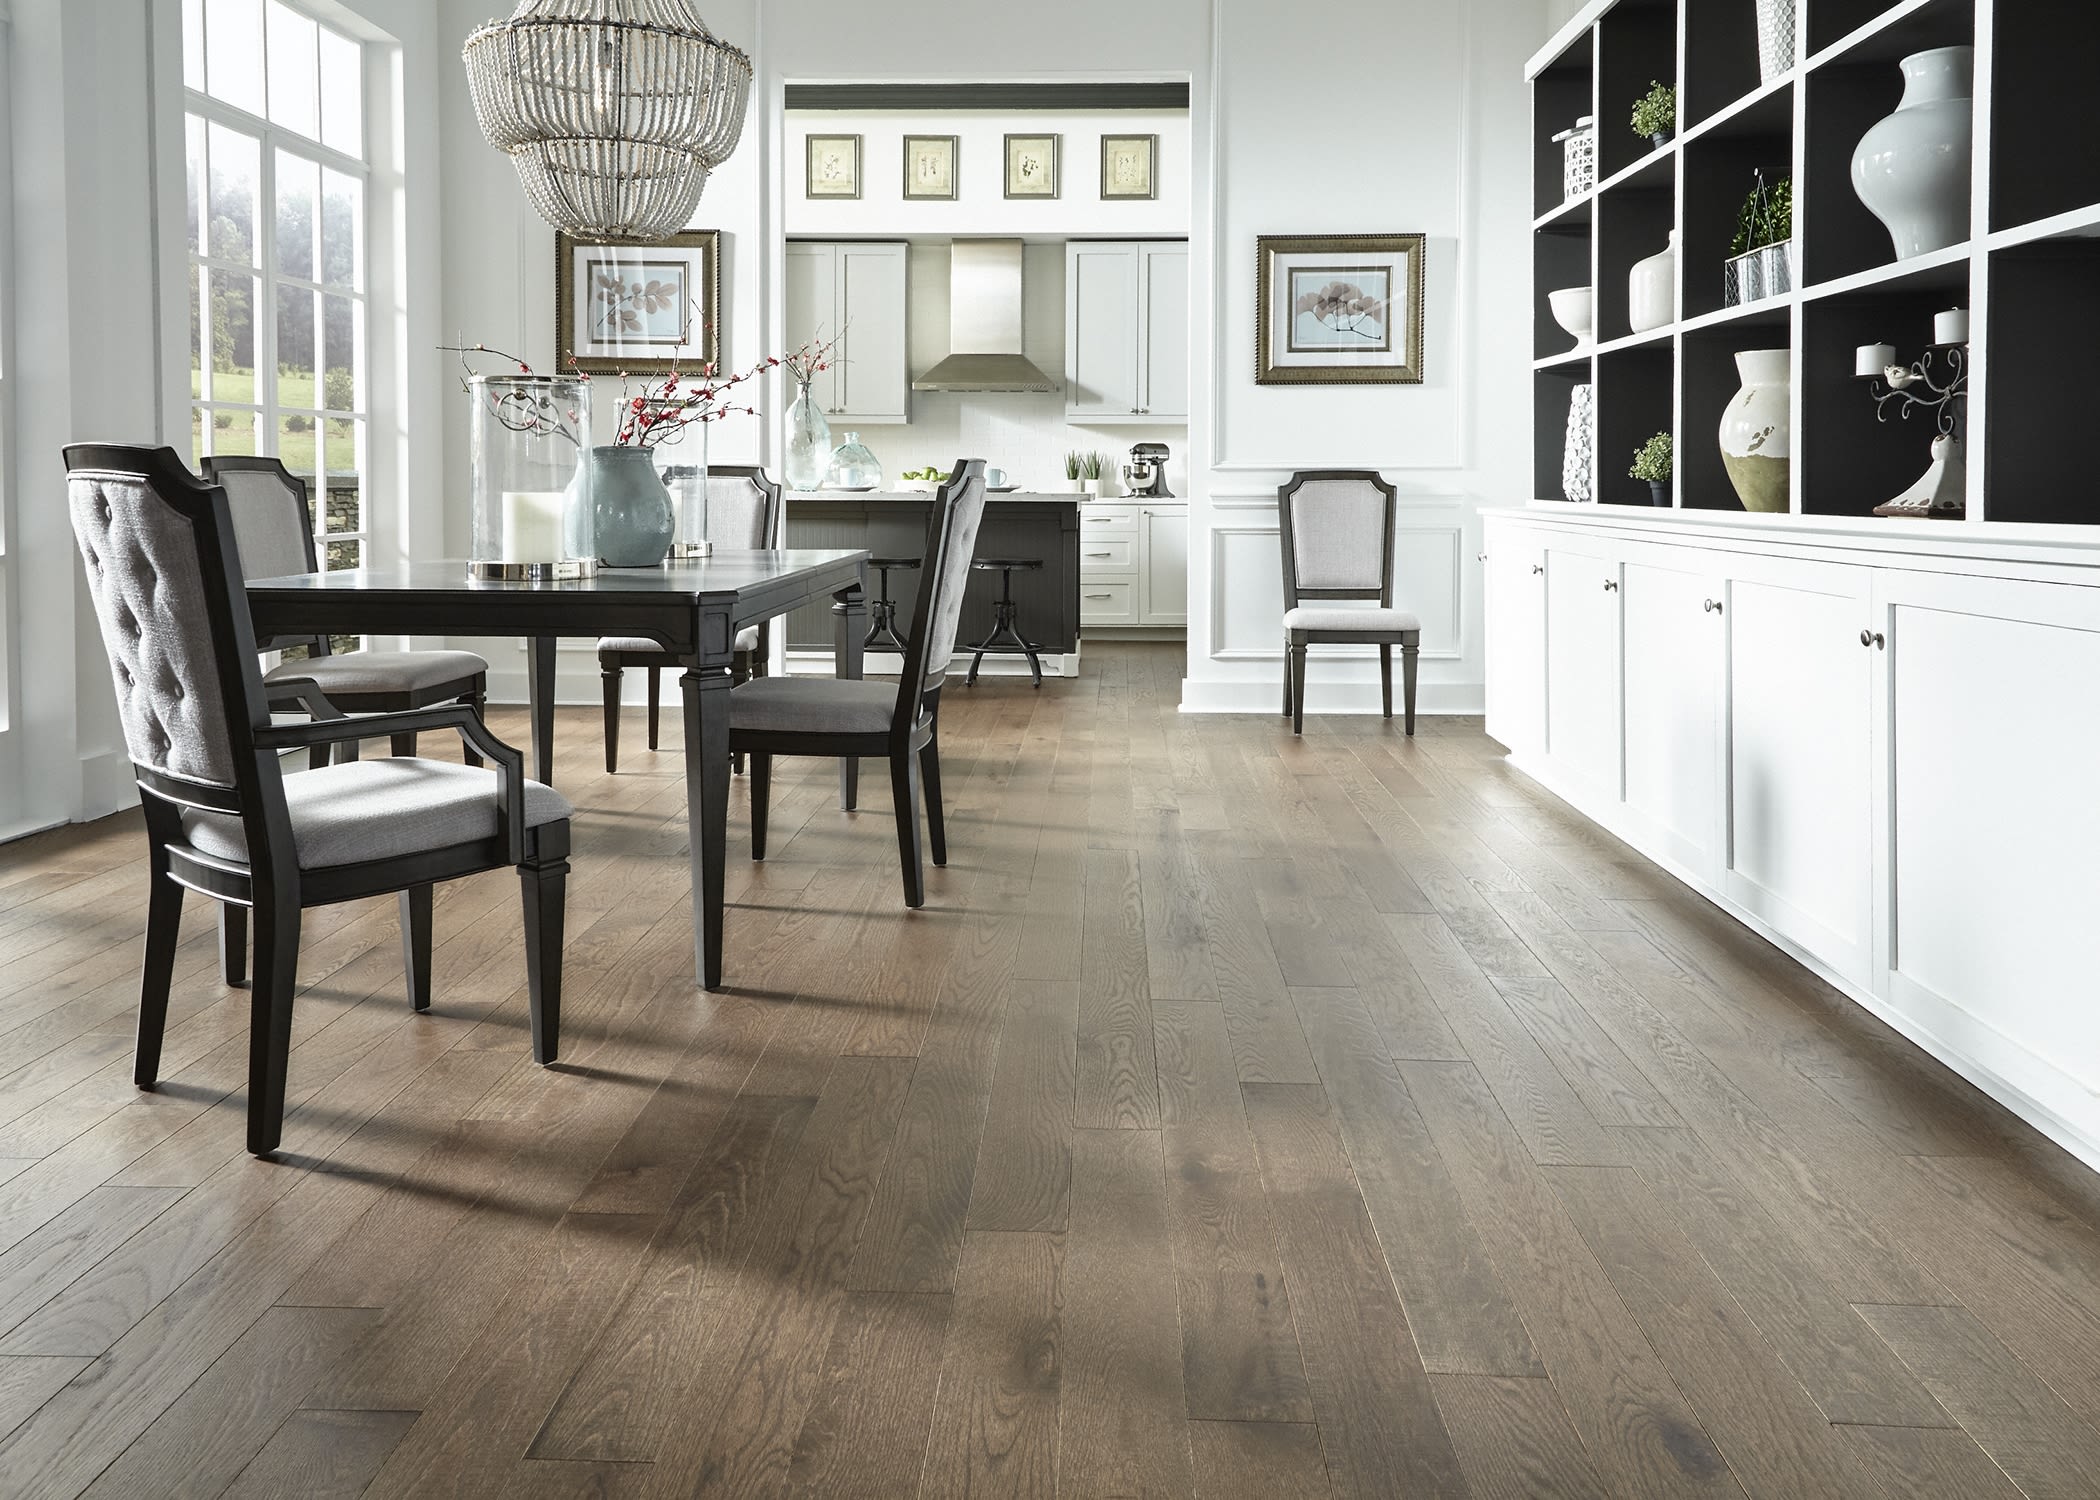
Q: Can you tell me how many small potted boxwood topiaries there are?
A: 2